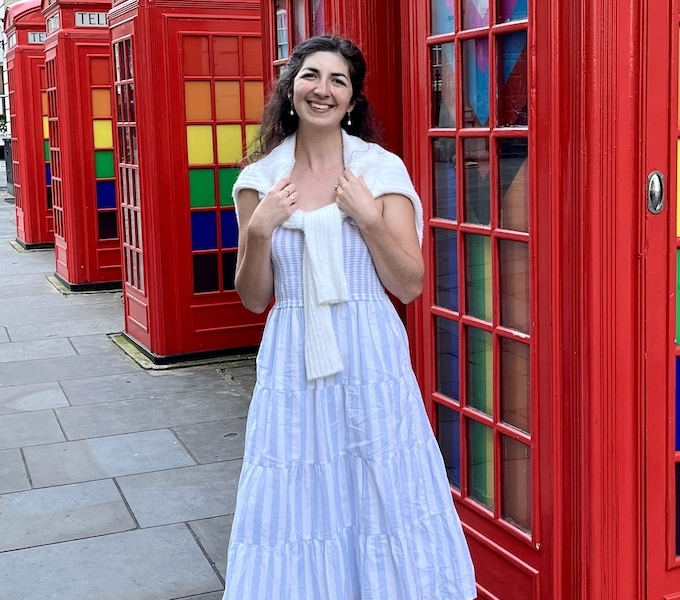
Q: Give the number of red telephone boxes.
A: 5